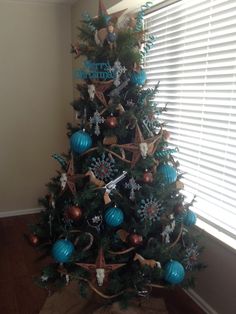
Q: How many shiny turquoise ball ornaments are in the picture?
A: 7